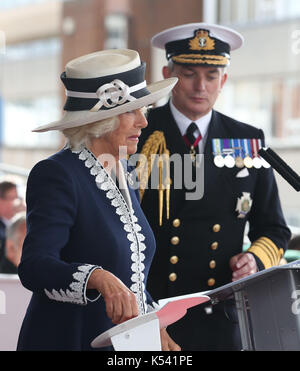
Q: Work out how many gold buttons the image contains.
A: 8